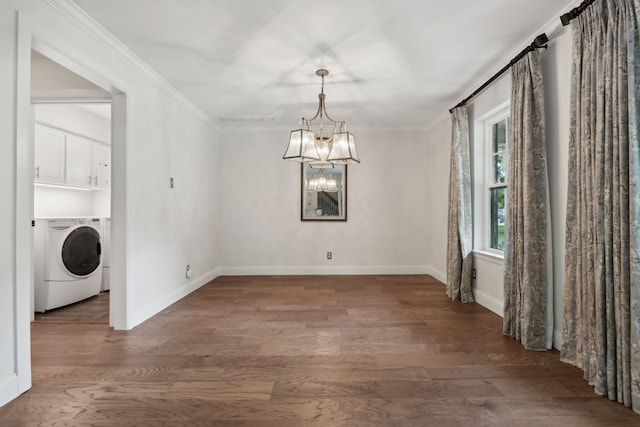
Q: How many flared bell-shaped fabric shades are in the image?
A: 3